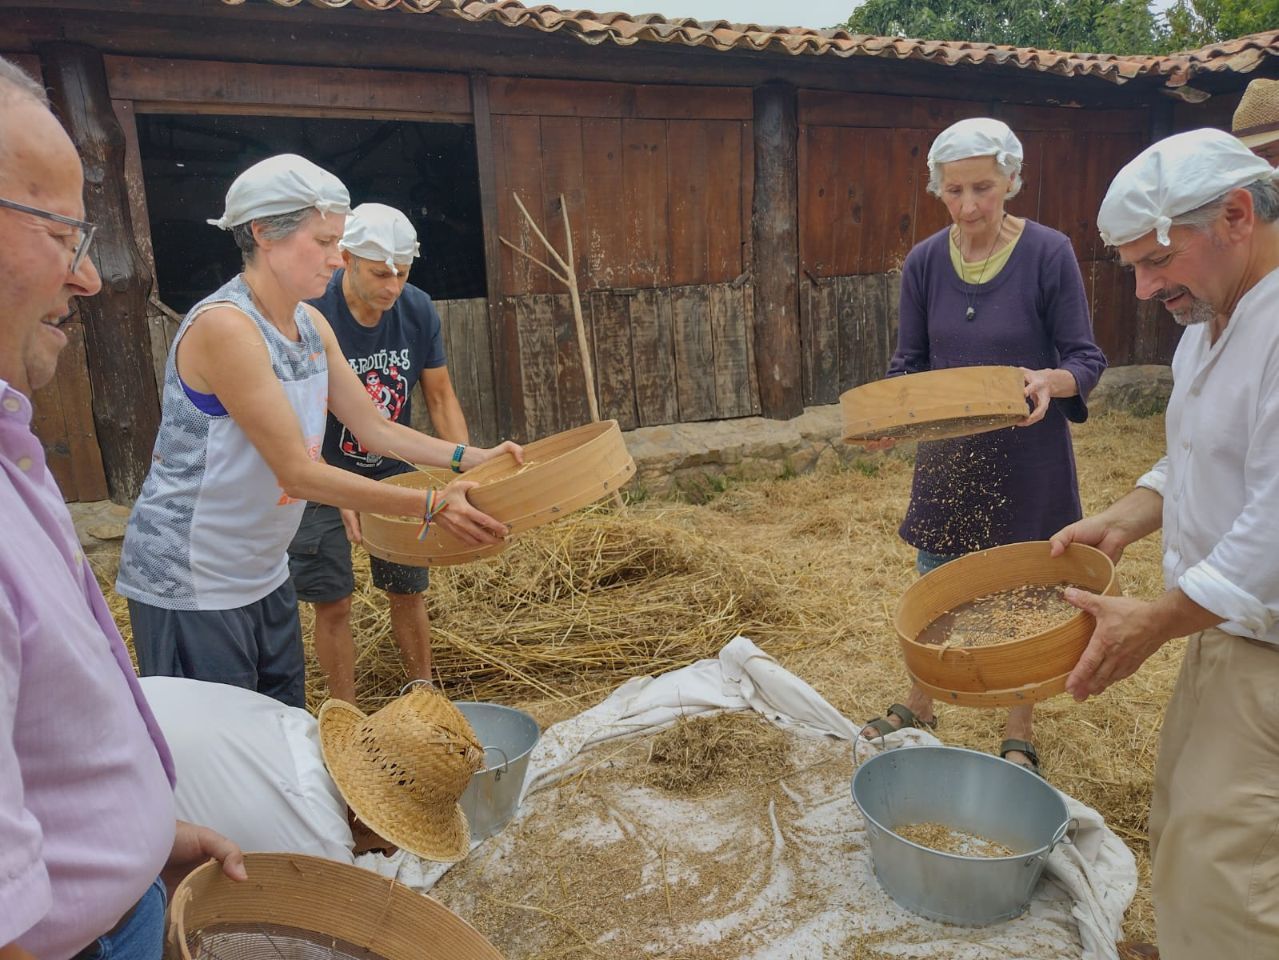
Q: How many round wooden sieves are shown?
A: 5